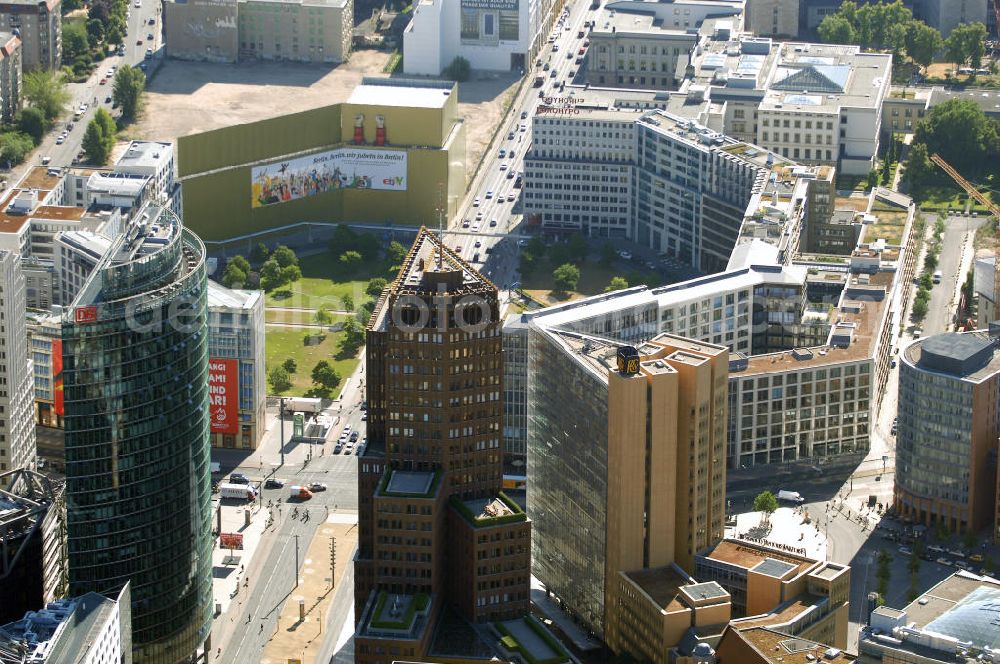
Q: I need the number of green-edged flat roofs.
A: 4